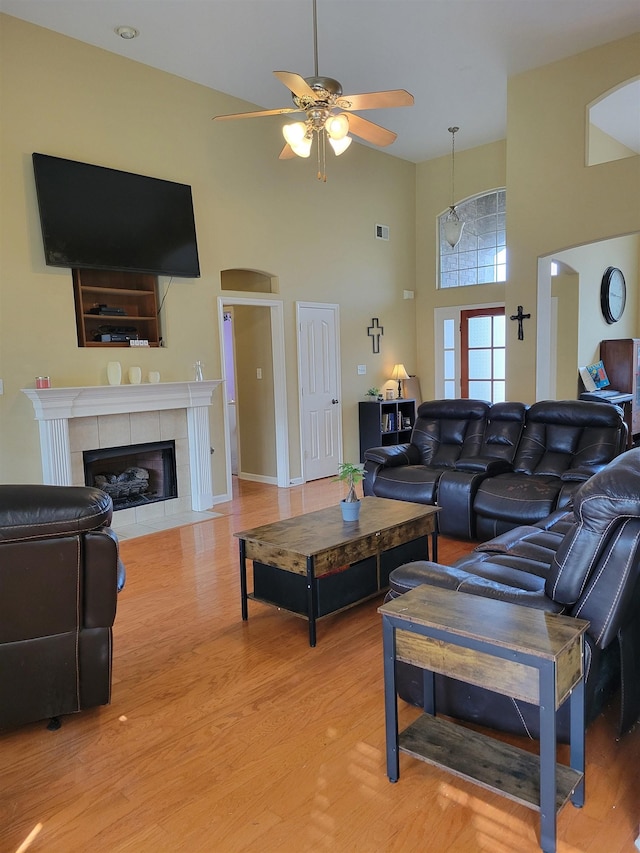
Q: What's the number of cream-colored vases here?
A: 3